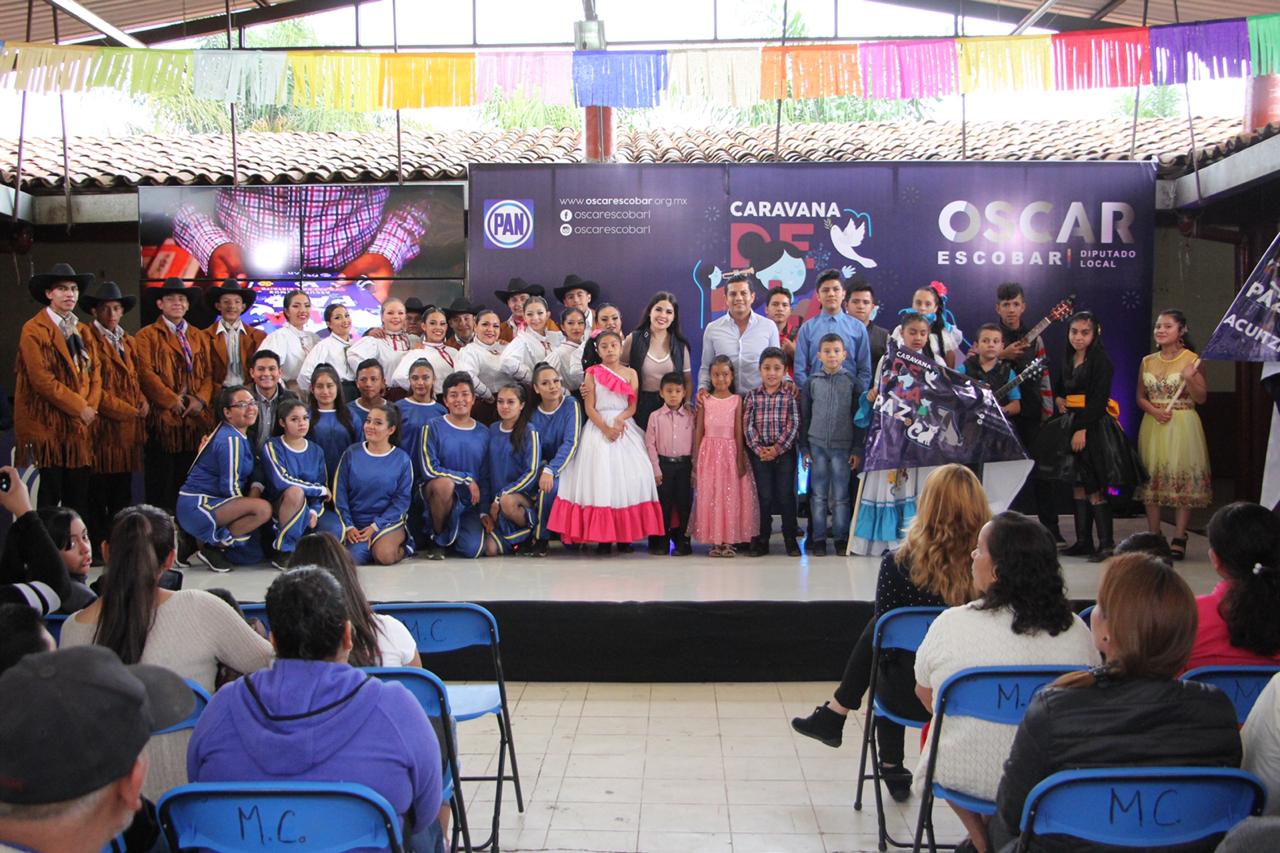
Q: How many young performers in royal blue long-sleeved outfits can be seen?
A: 9